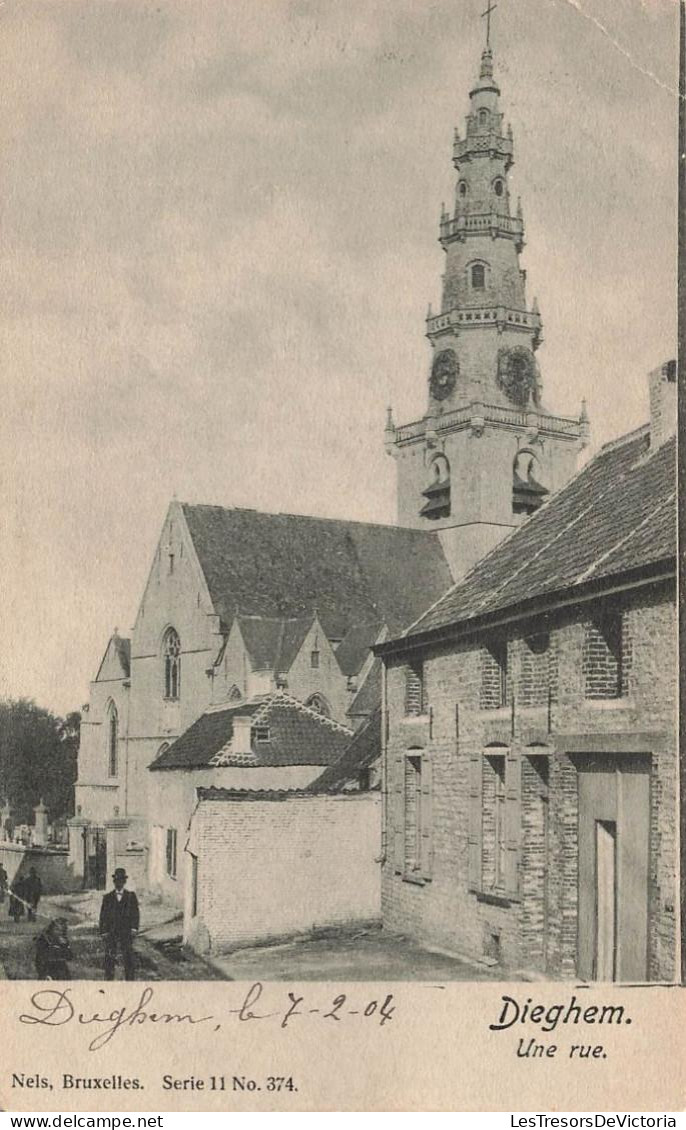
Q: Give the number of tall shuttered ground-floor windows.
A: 2